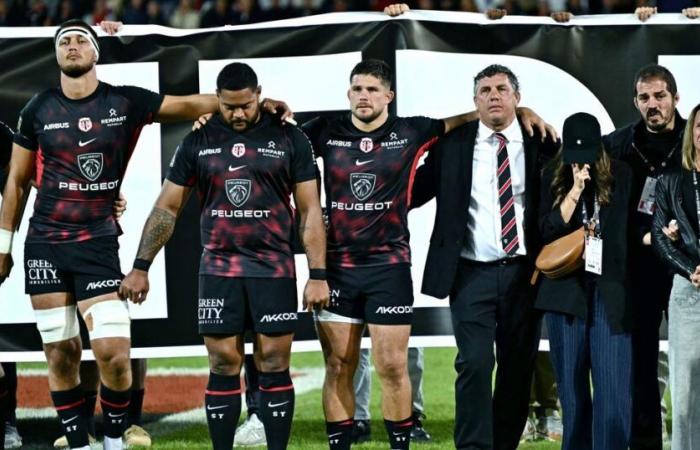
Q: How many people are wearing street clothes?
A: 4